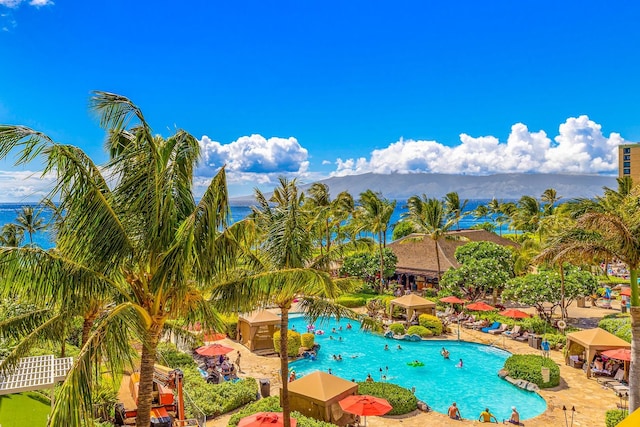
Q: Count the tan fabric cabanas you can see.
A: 4